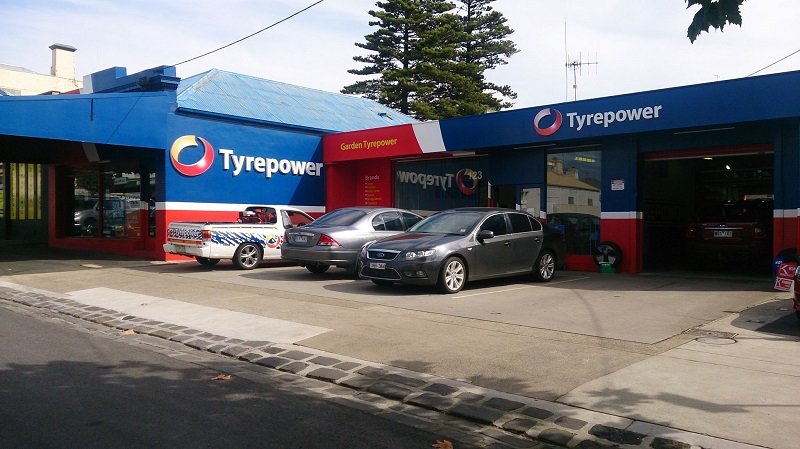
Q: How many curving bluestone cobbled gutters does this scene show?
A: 1